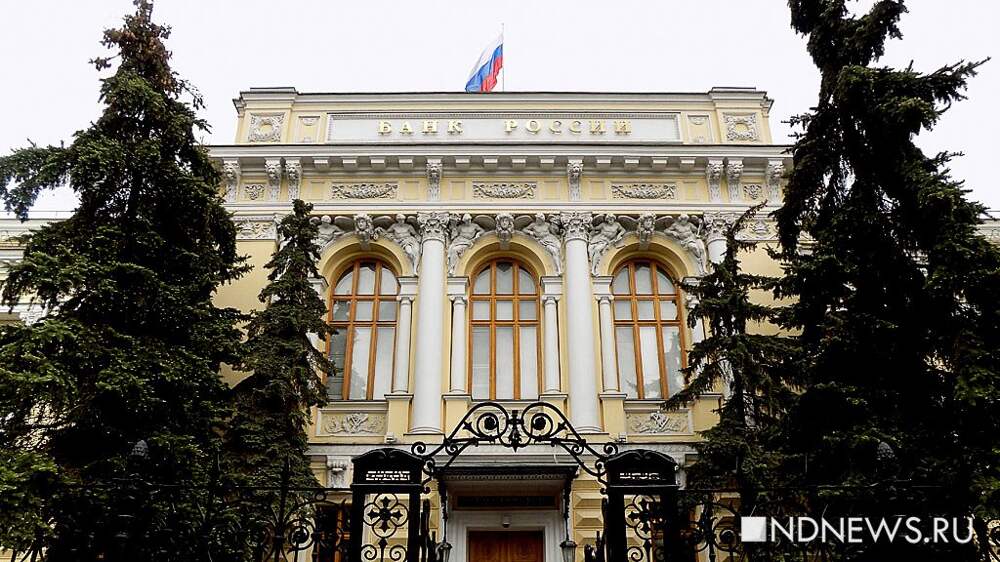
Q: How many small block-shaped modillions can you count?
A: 12